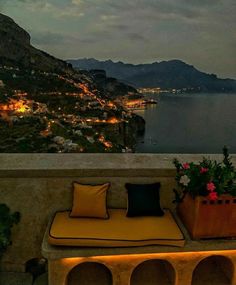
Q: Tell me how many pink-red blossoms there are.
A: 4